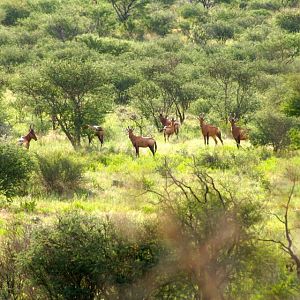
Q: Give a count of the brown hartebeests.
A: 7